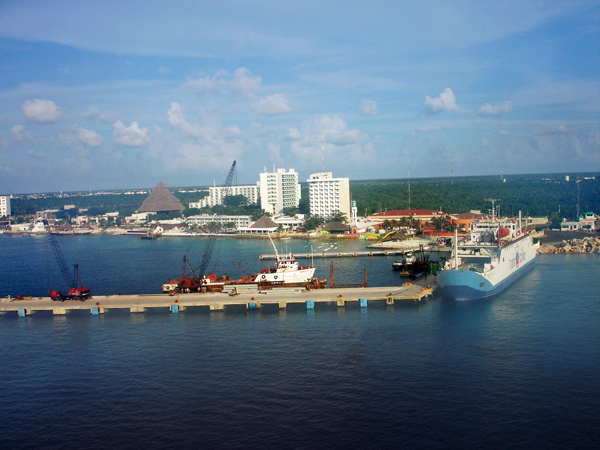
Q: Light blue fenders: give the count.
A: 6